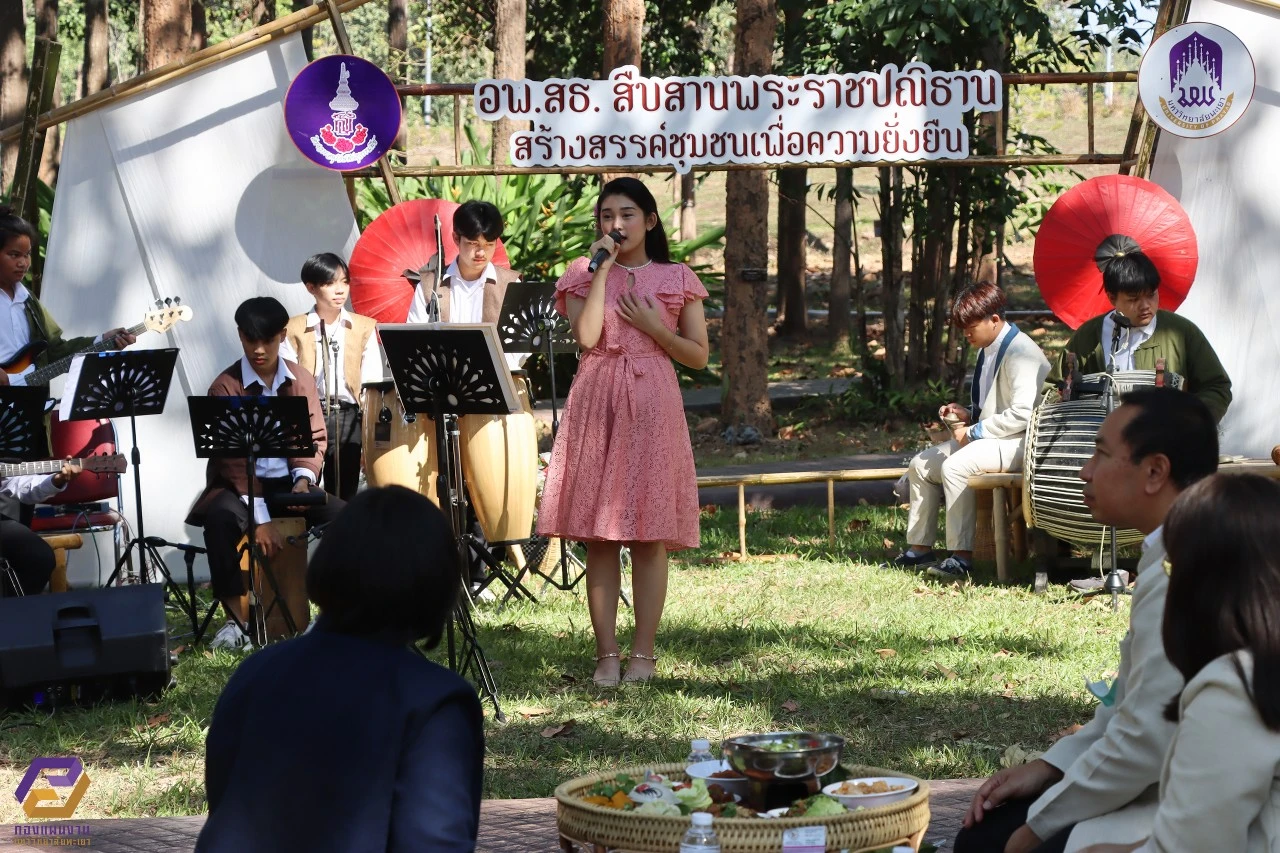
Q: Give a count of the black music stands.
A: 5